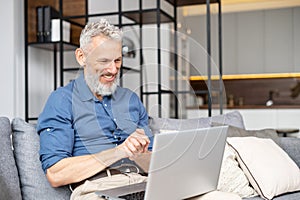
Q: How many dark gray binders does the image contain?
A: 2